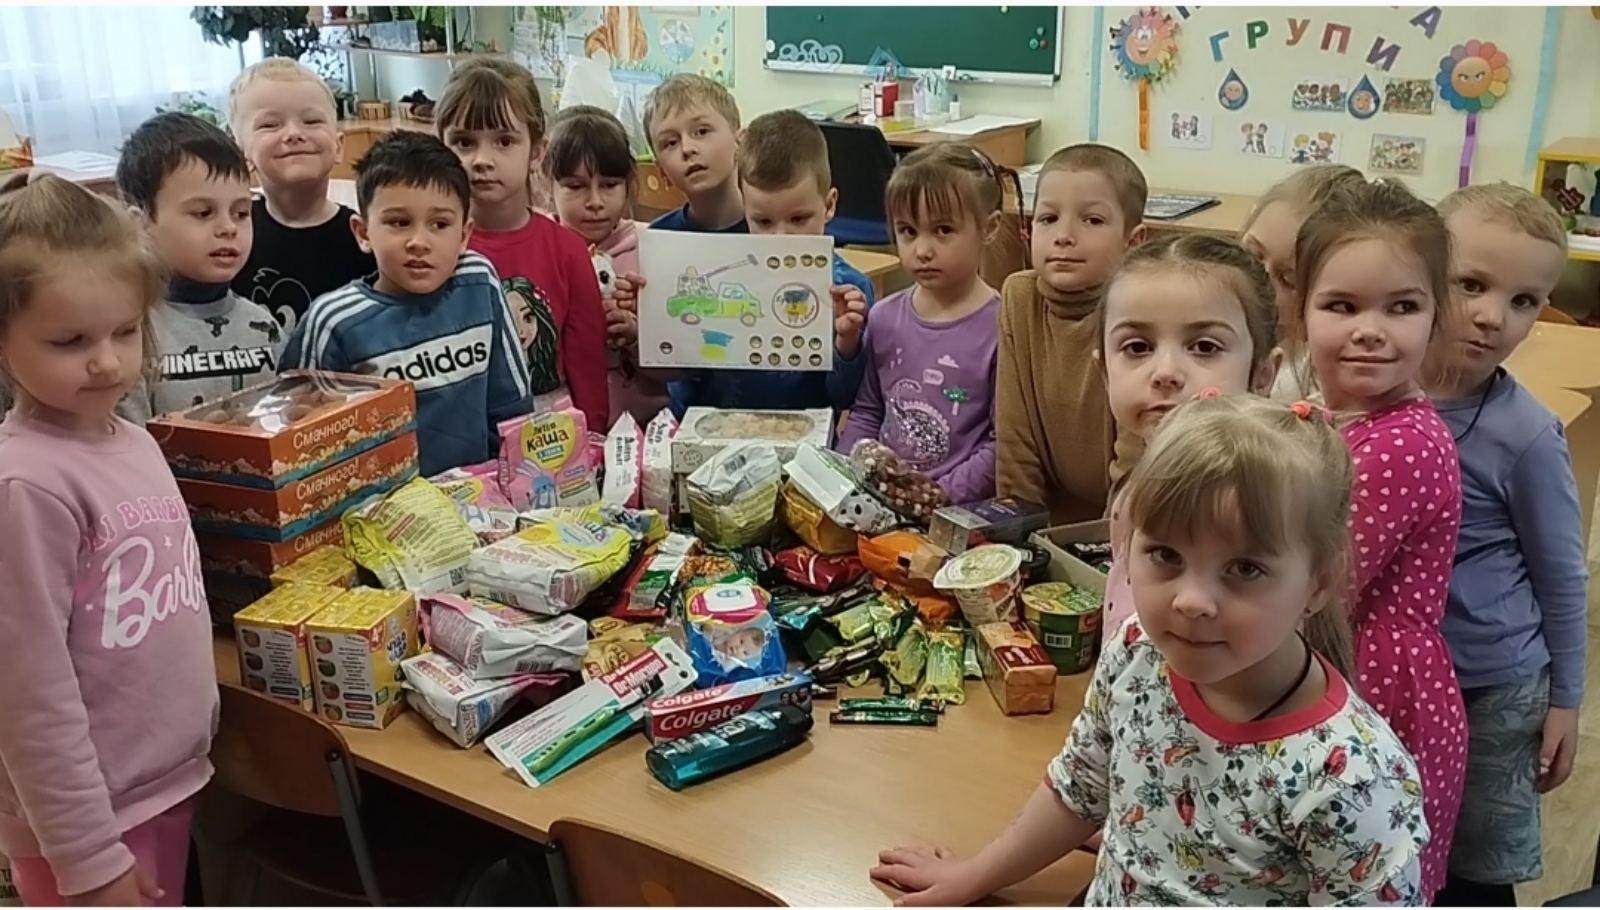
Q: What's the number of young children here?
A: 15